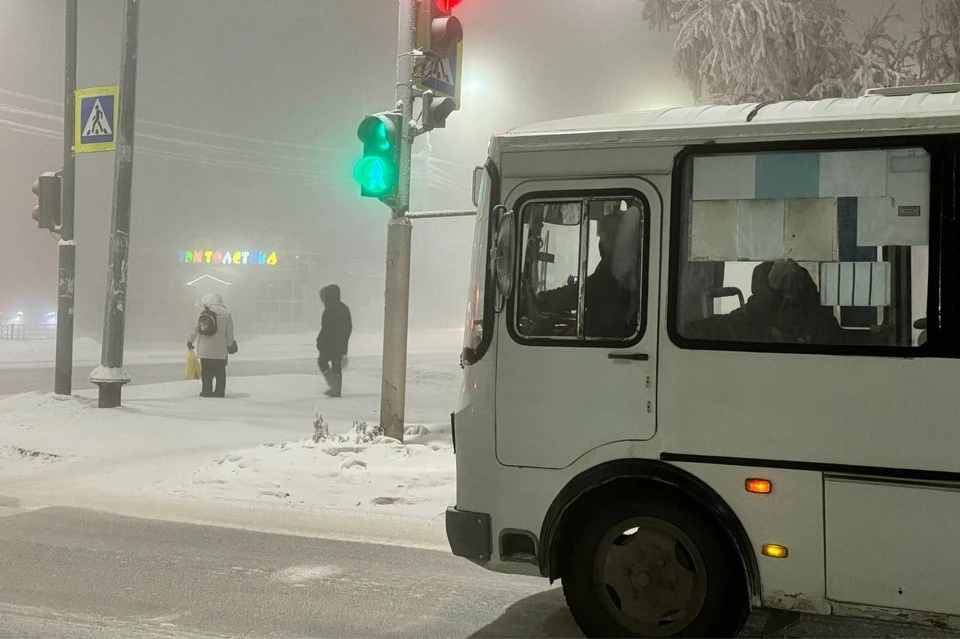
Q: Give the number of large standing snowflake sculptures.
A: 0